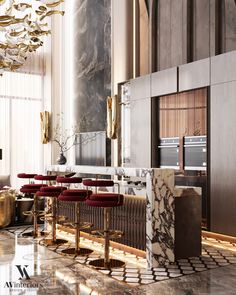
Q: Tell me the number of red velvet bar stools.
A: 4